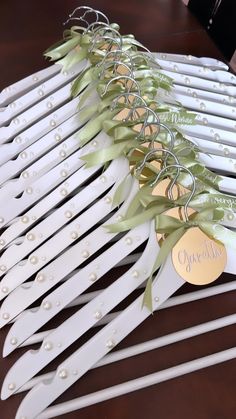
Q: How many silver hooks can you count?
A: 14